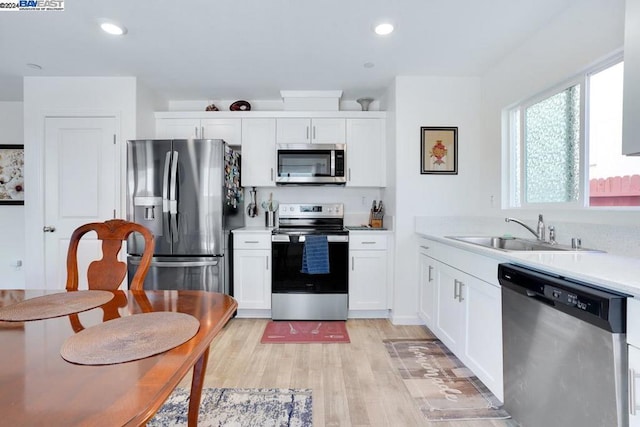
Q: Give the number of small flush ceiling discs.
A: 2